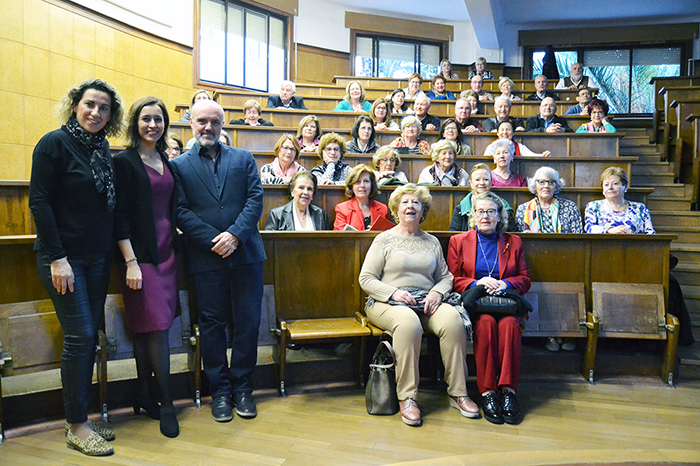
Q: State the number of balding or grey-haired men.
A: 9